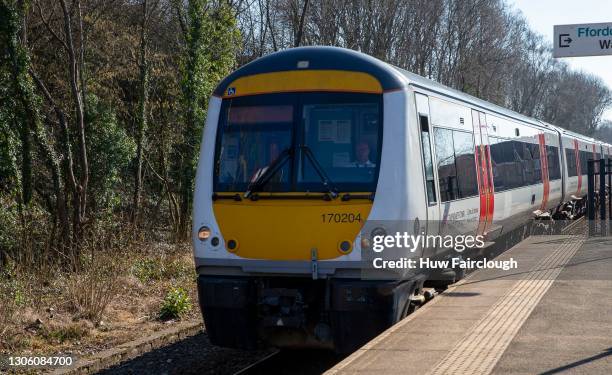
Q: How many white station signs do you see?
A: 1